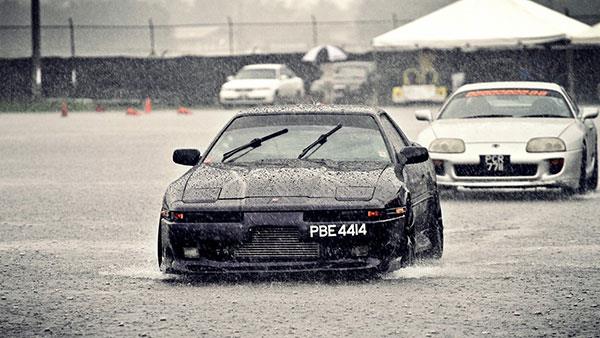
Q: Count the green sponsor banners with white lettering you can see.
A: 0